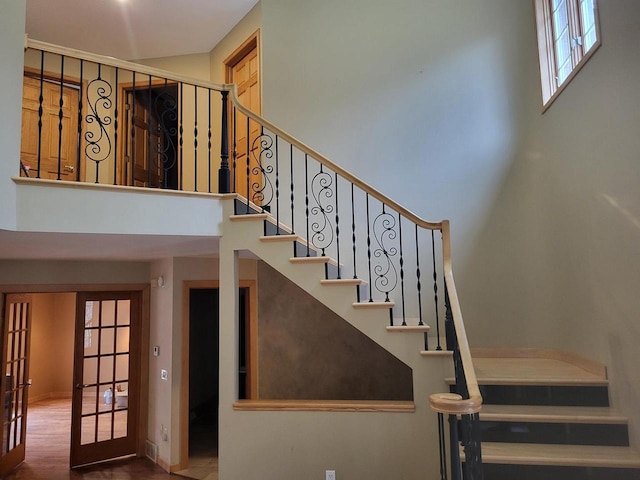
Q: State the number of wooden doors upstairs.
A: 3